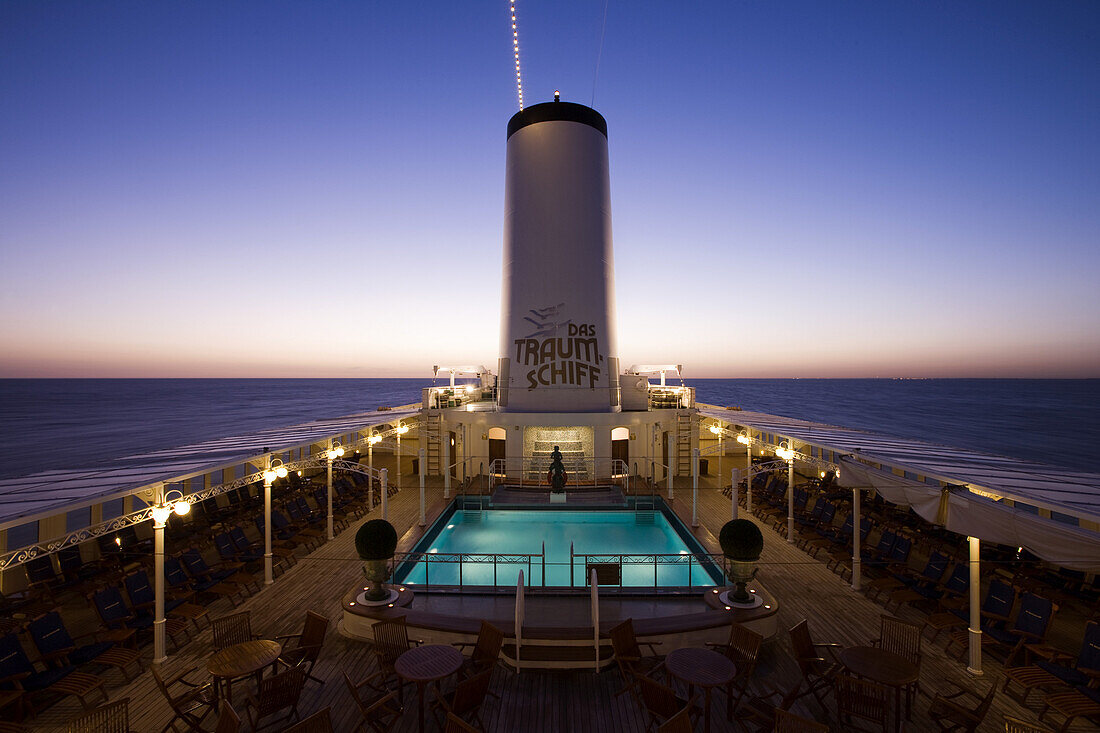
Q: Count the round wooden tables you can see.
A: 4